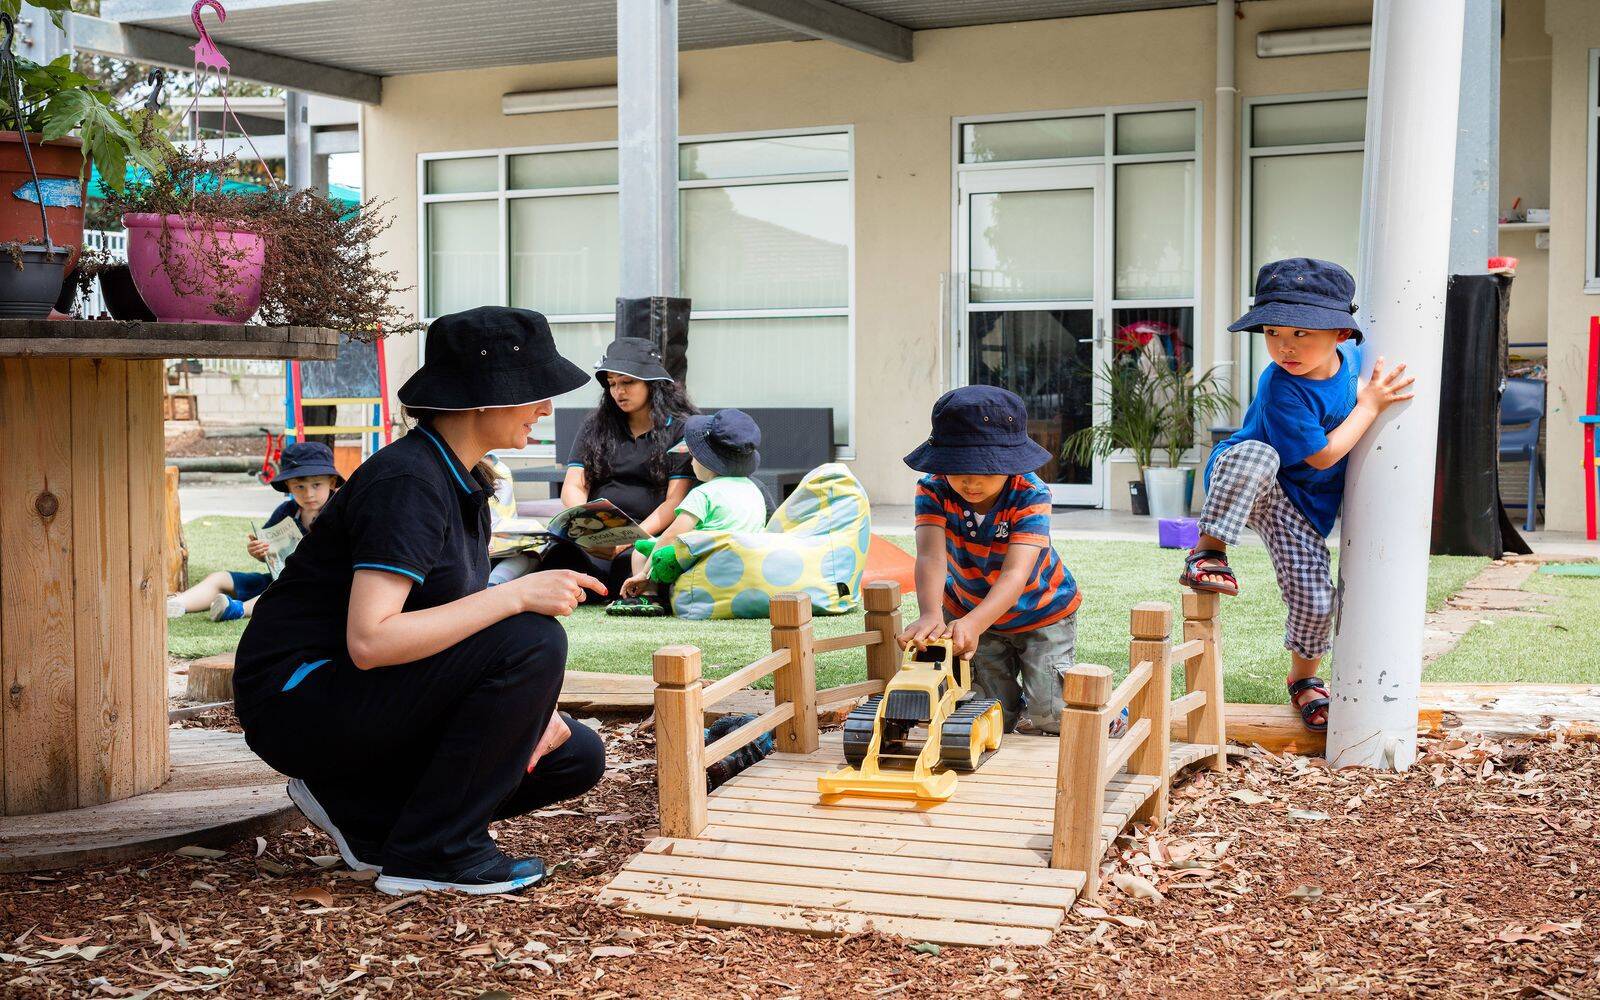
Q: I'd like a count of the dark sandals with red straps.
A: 2